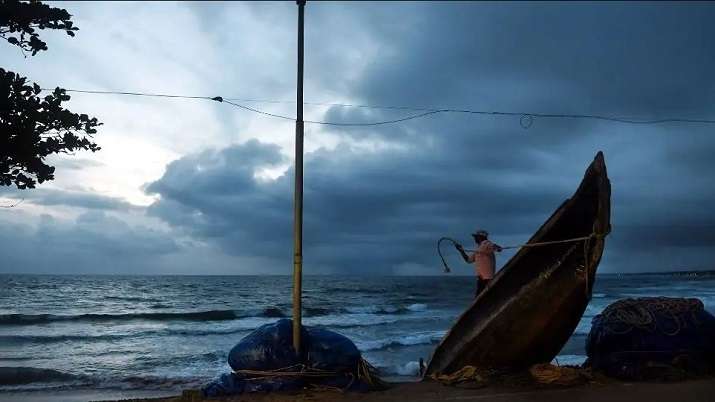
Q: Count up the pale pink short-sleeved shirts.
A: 1